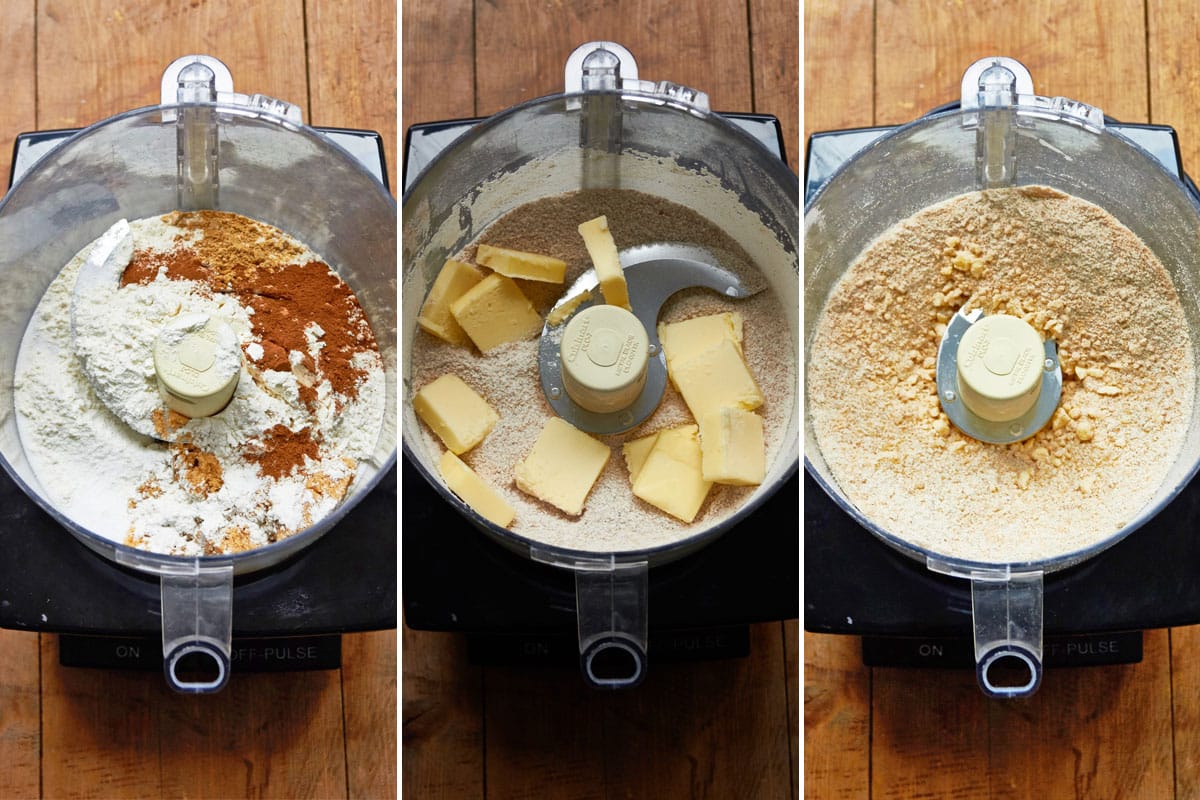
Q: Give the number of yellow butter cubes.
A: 12